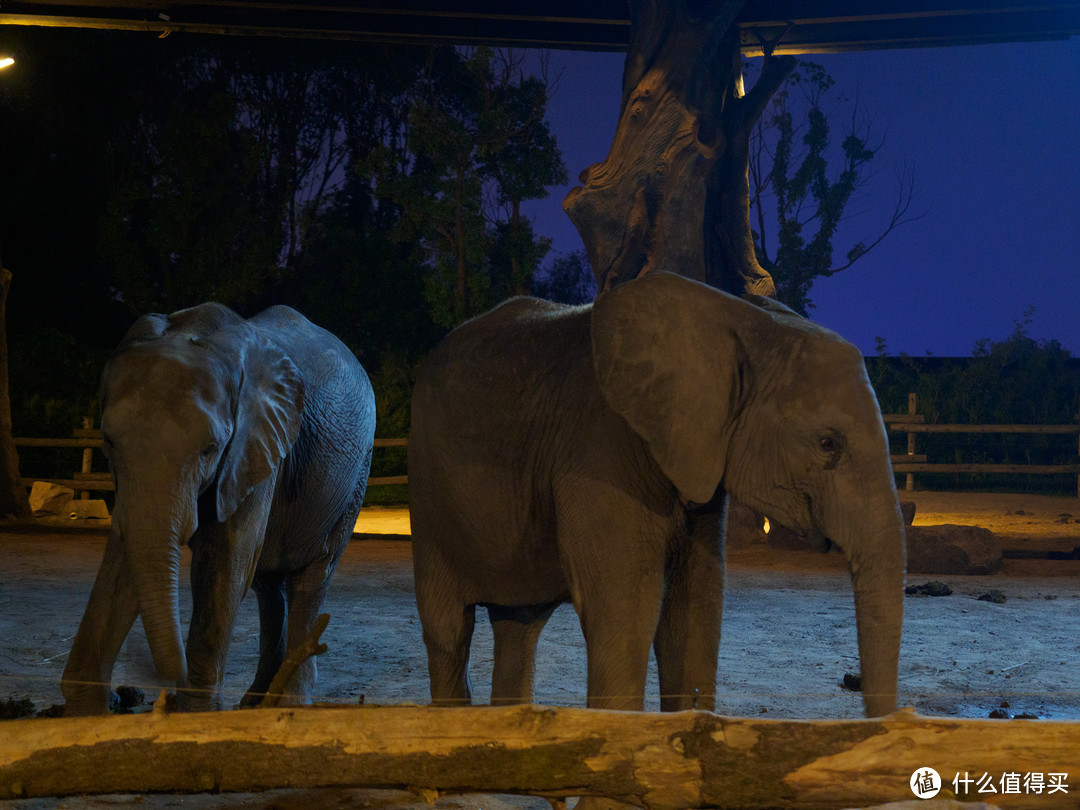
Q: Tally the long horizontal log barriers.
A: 1